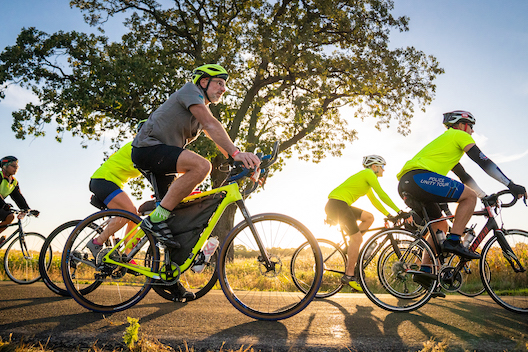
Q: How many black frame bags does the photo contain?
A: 1